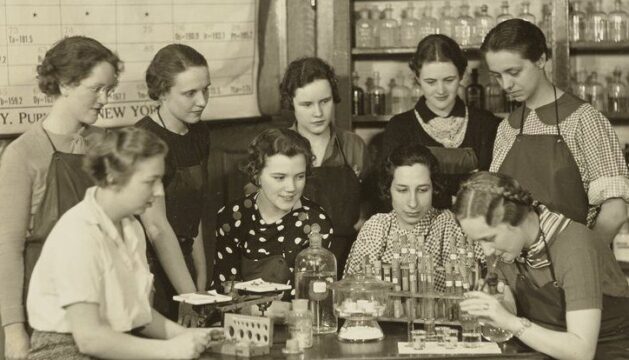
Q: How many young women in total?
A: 9